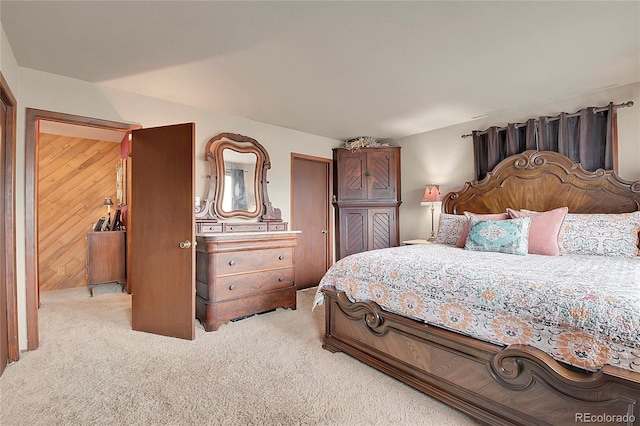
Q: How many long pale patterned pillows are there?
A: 2